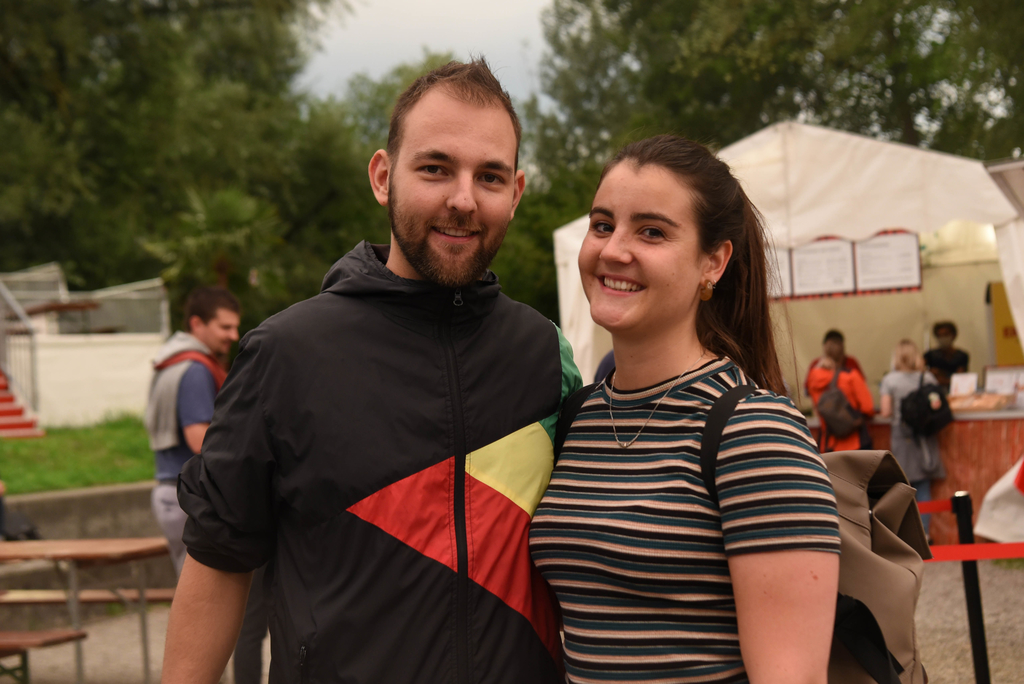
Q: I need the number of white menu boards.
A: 3